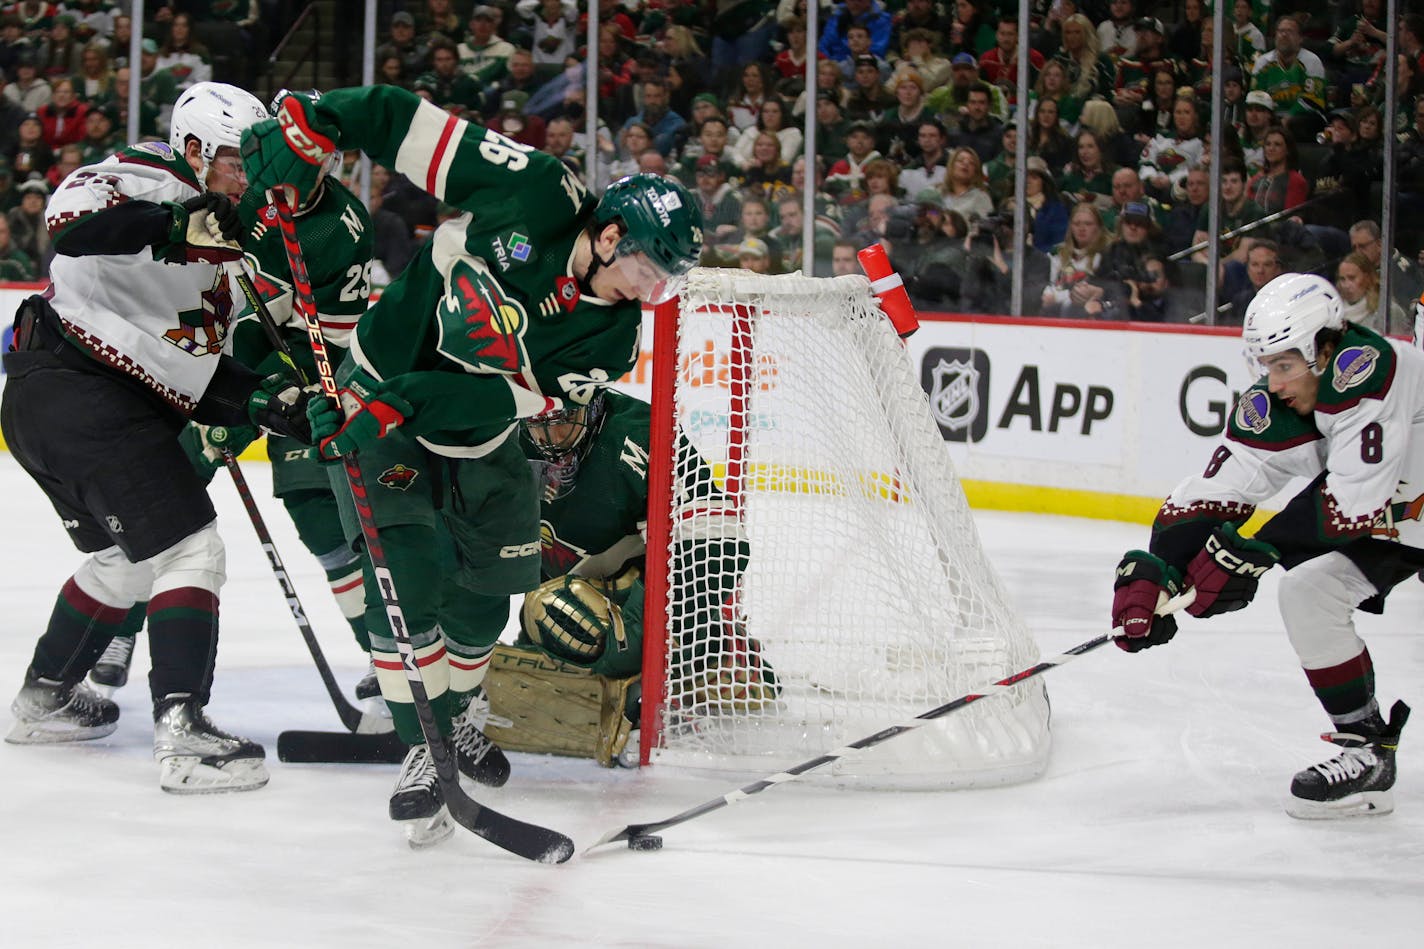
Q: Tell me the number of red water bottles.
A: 1